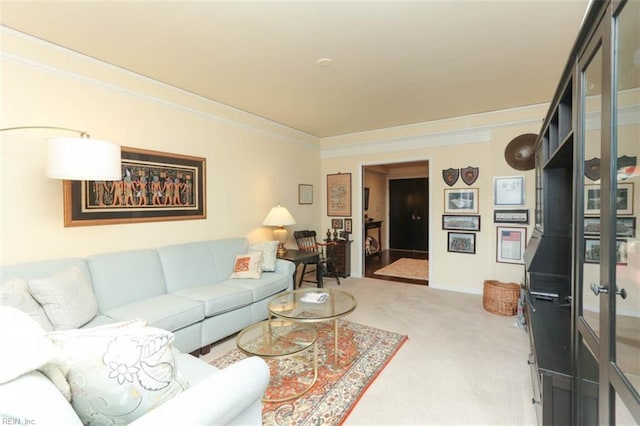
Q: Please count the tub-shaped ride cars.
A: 0